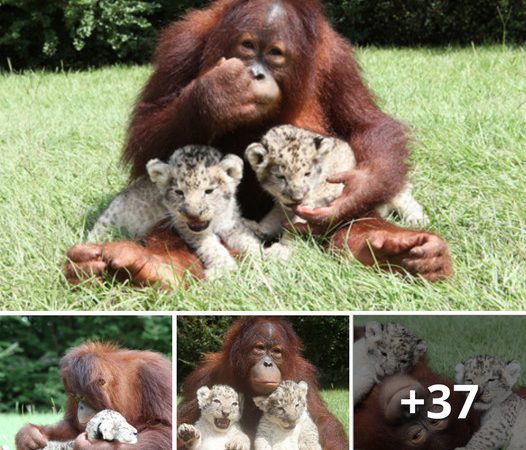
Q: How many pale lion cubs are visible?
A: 7